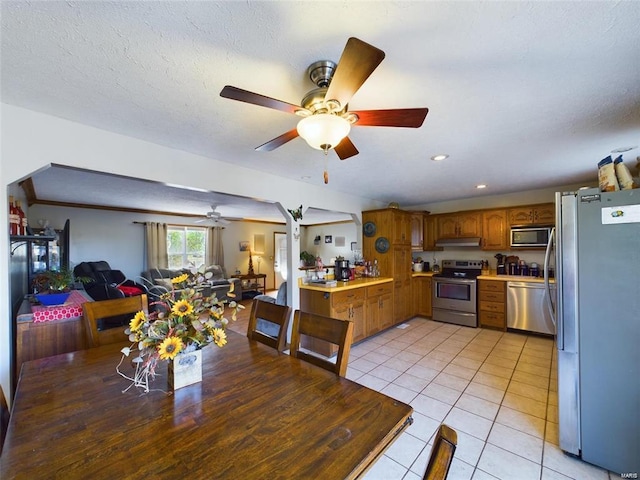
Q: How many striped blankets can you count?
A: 0